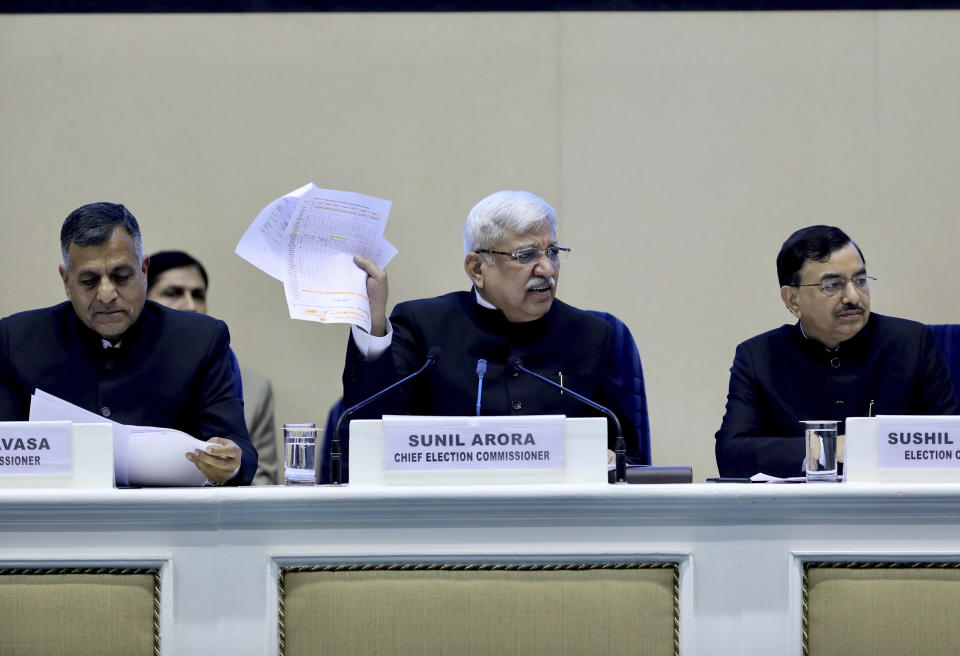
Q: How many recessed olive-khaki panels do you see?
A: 3